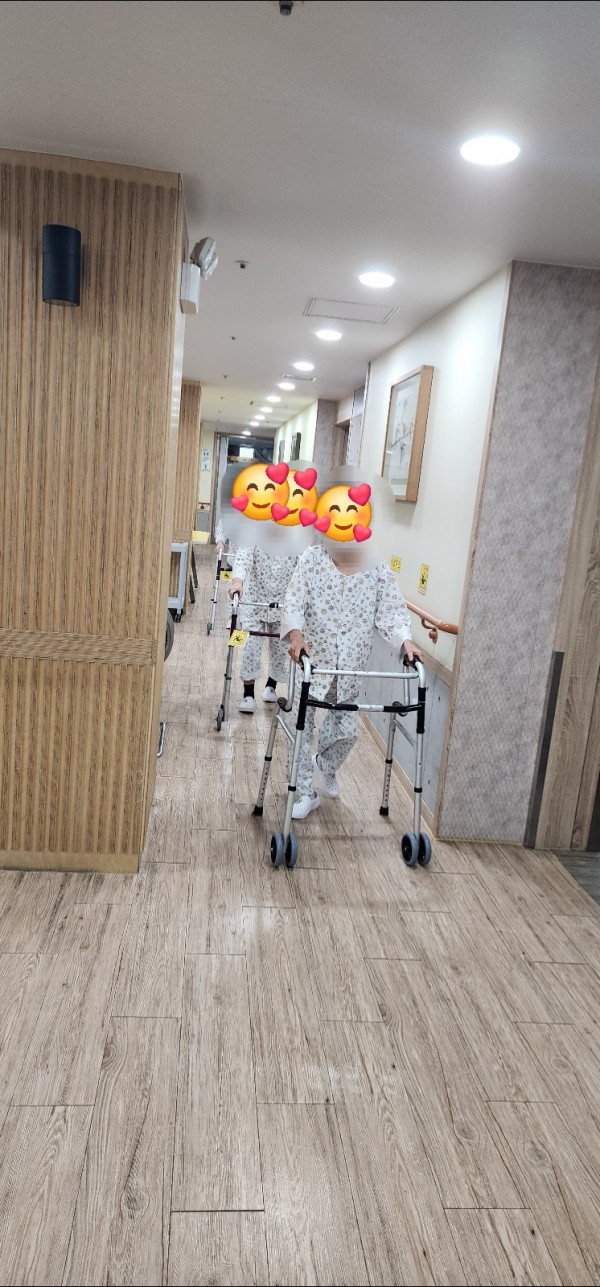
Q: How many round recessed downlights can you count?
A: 10